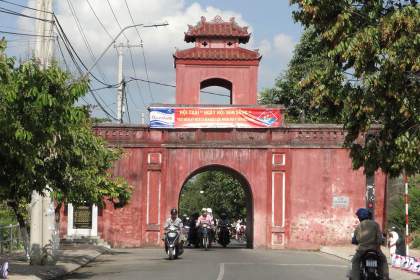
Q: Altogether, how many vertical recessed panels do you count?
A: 2